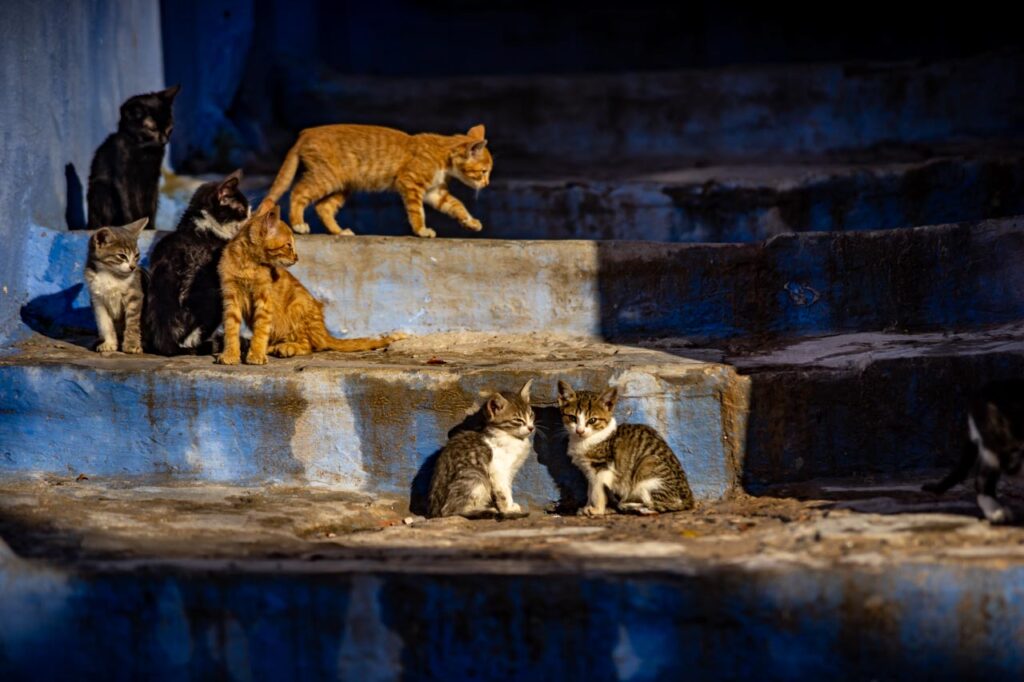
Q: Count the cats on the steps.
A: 8